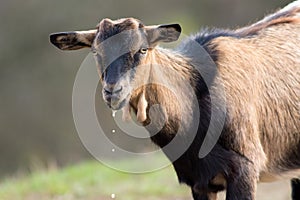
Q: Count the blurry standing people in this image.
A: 0